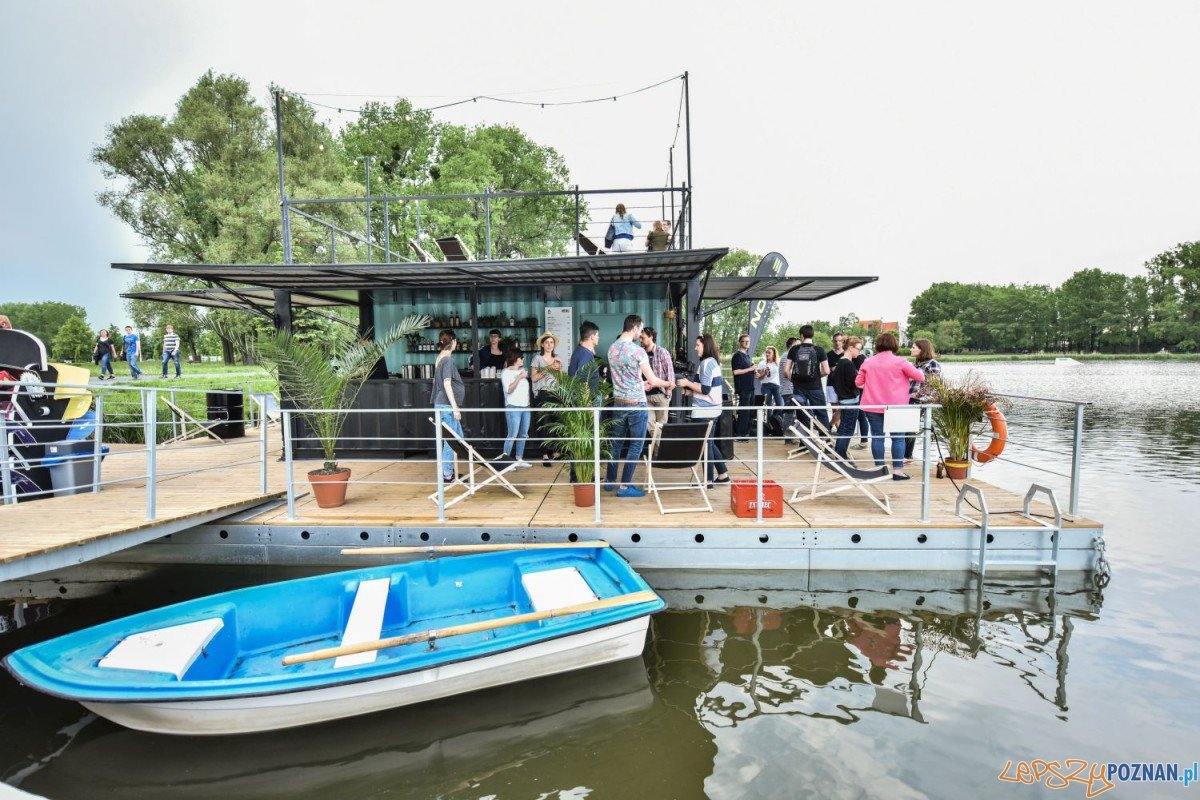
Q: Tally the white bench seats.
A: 3